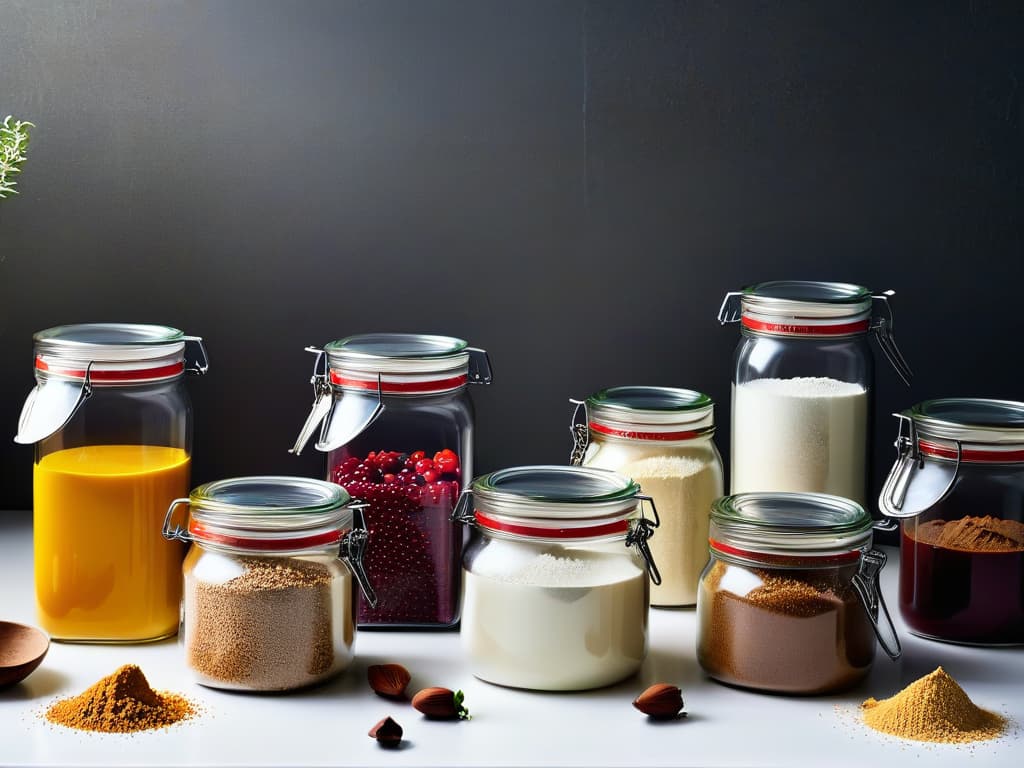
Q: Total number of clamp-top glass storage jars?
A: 8